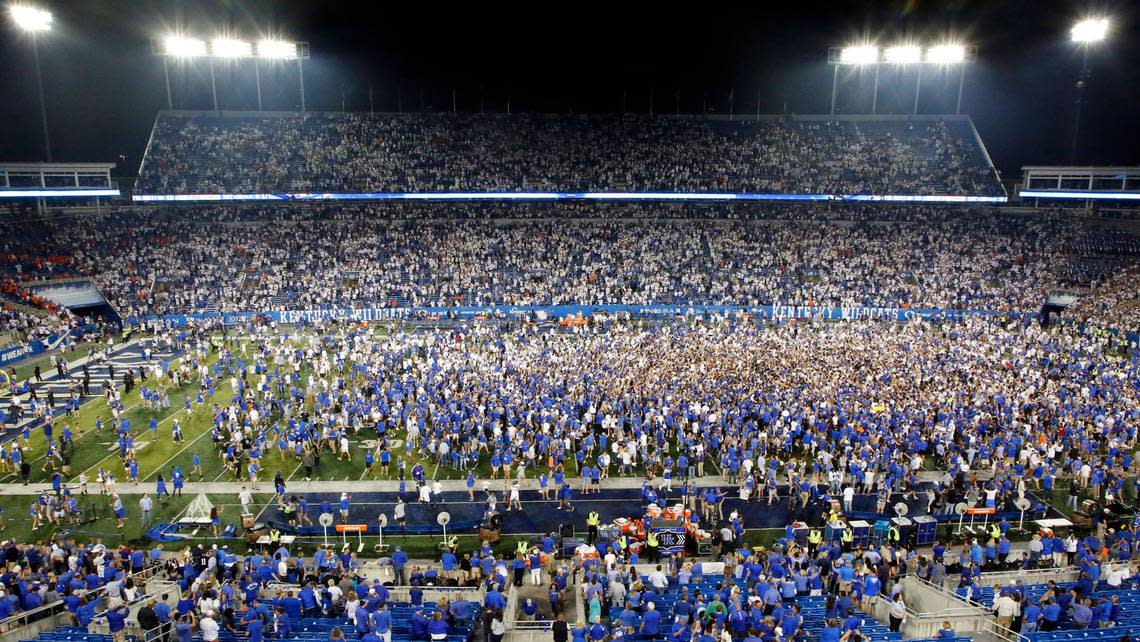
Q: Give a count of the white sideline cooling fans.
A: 6